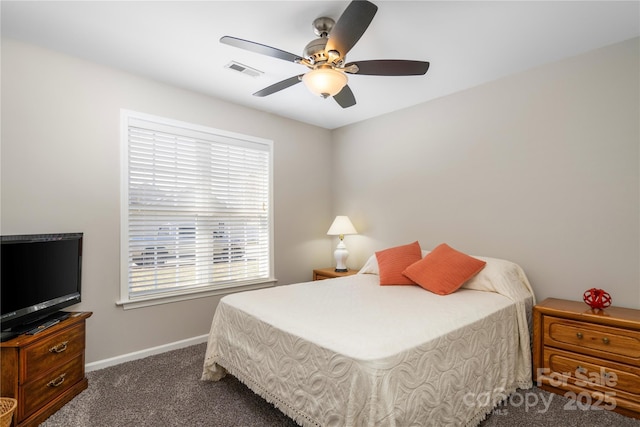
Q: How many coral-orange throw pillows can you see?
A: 2